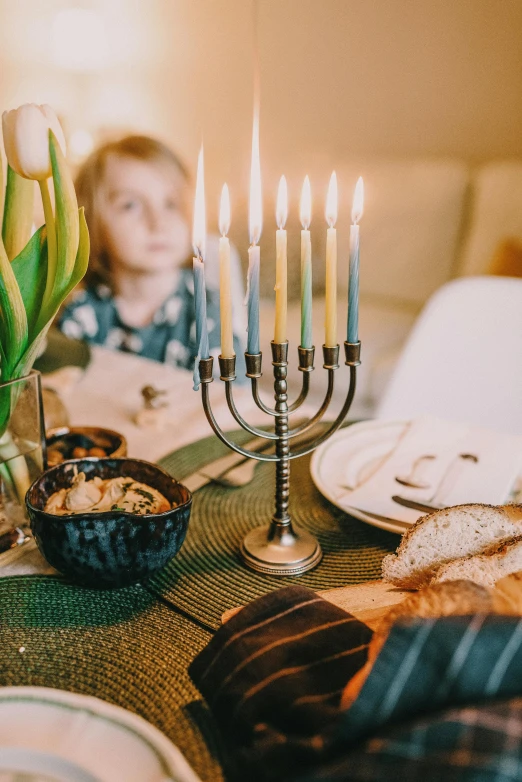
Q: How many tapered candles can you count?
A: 7